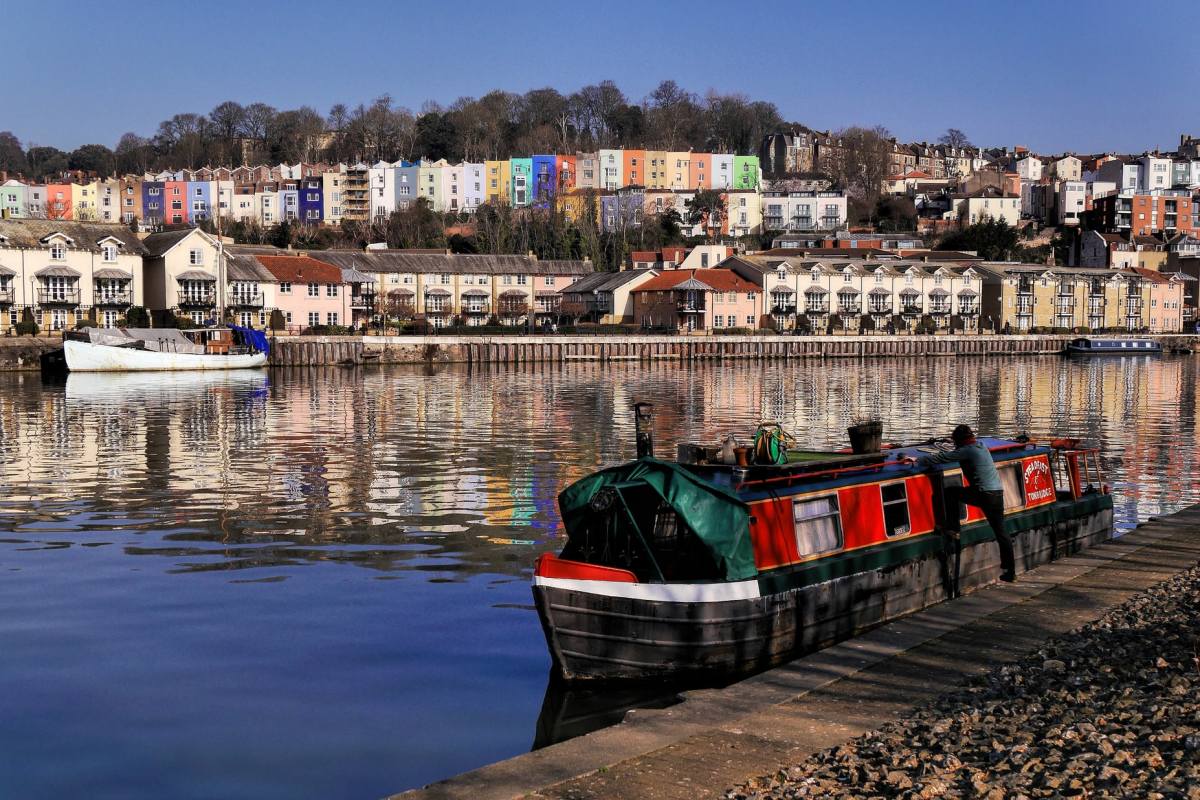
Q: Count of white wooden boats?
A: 1